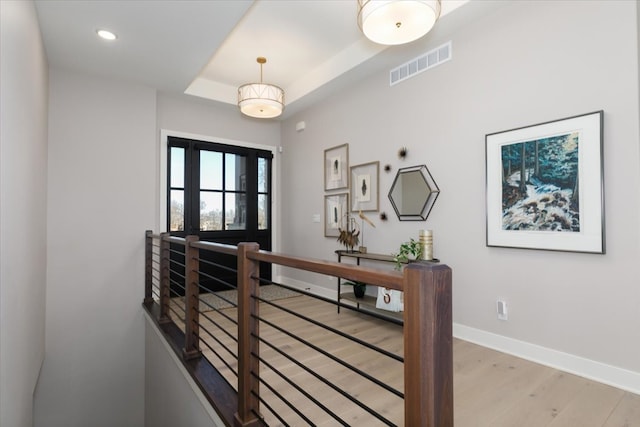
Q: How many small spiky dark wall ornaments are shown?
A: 3